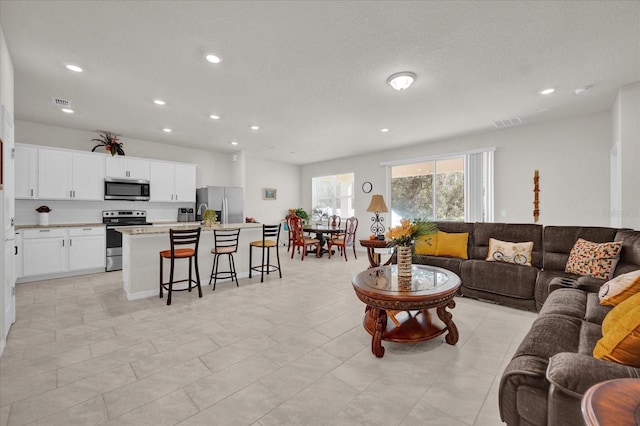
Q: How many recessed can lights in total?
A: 10